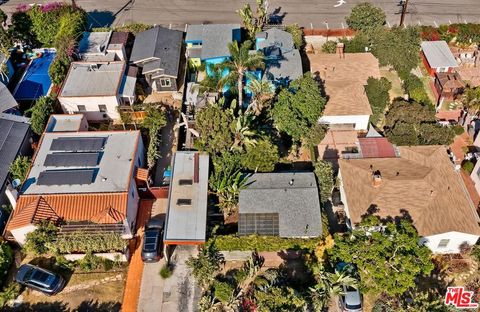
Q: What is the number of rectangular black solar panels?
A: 3